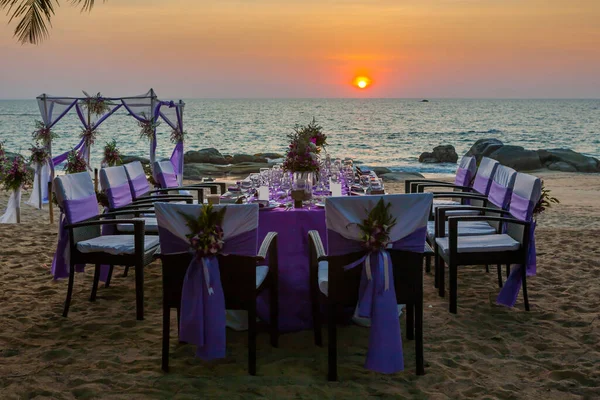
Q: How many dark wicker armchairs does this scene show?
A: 10